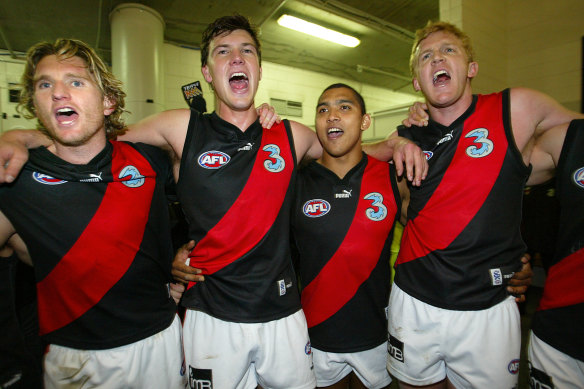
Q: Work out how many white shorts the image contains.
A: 5